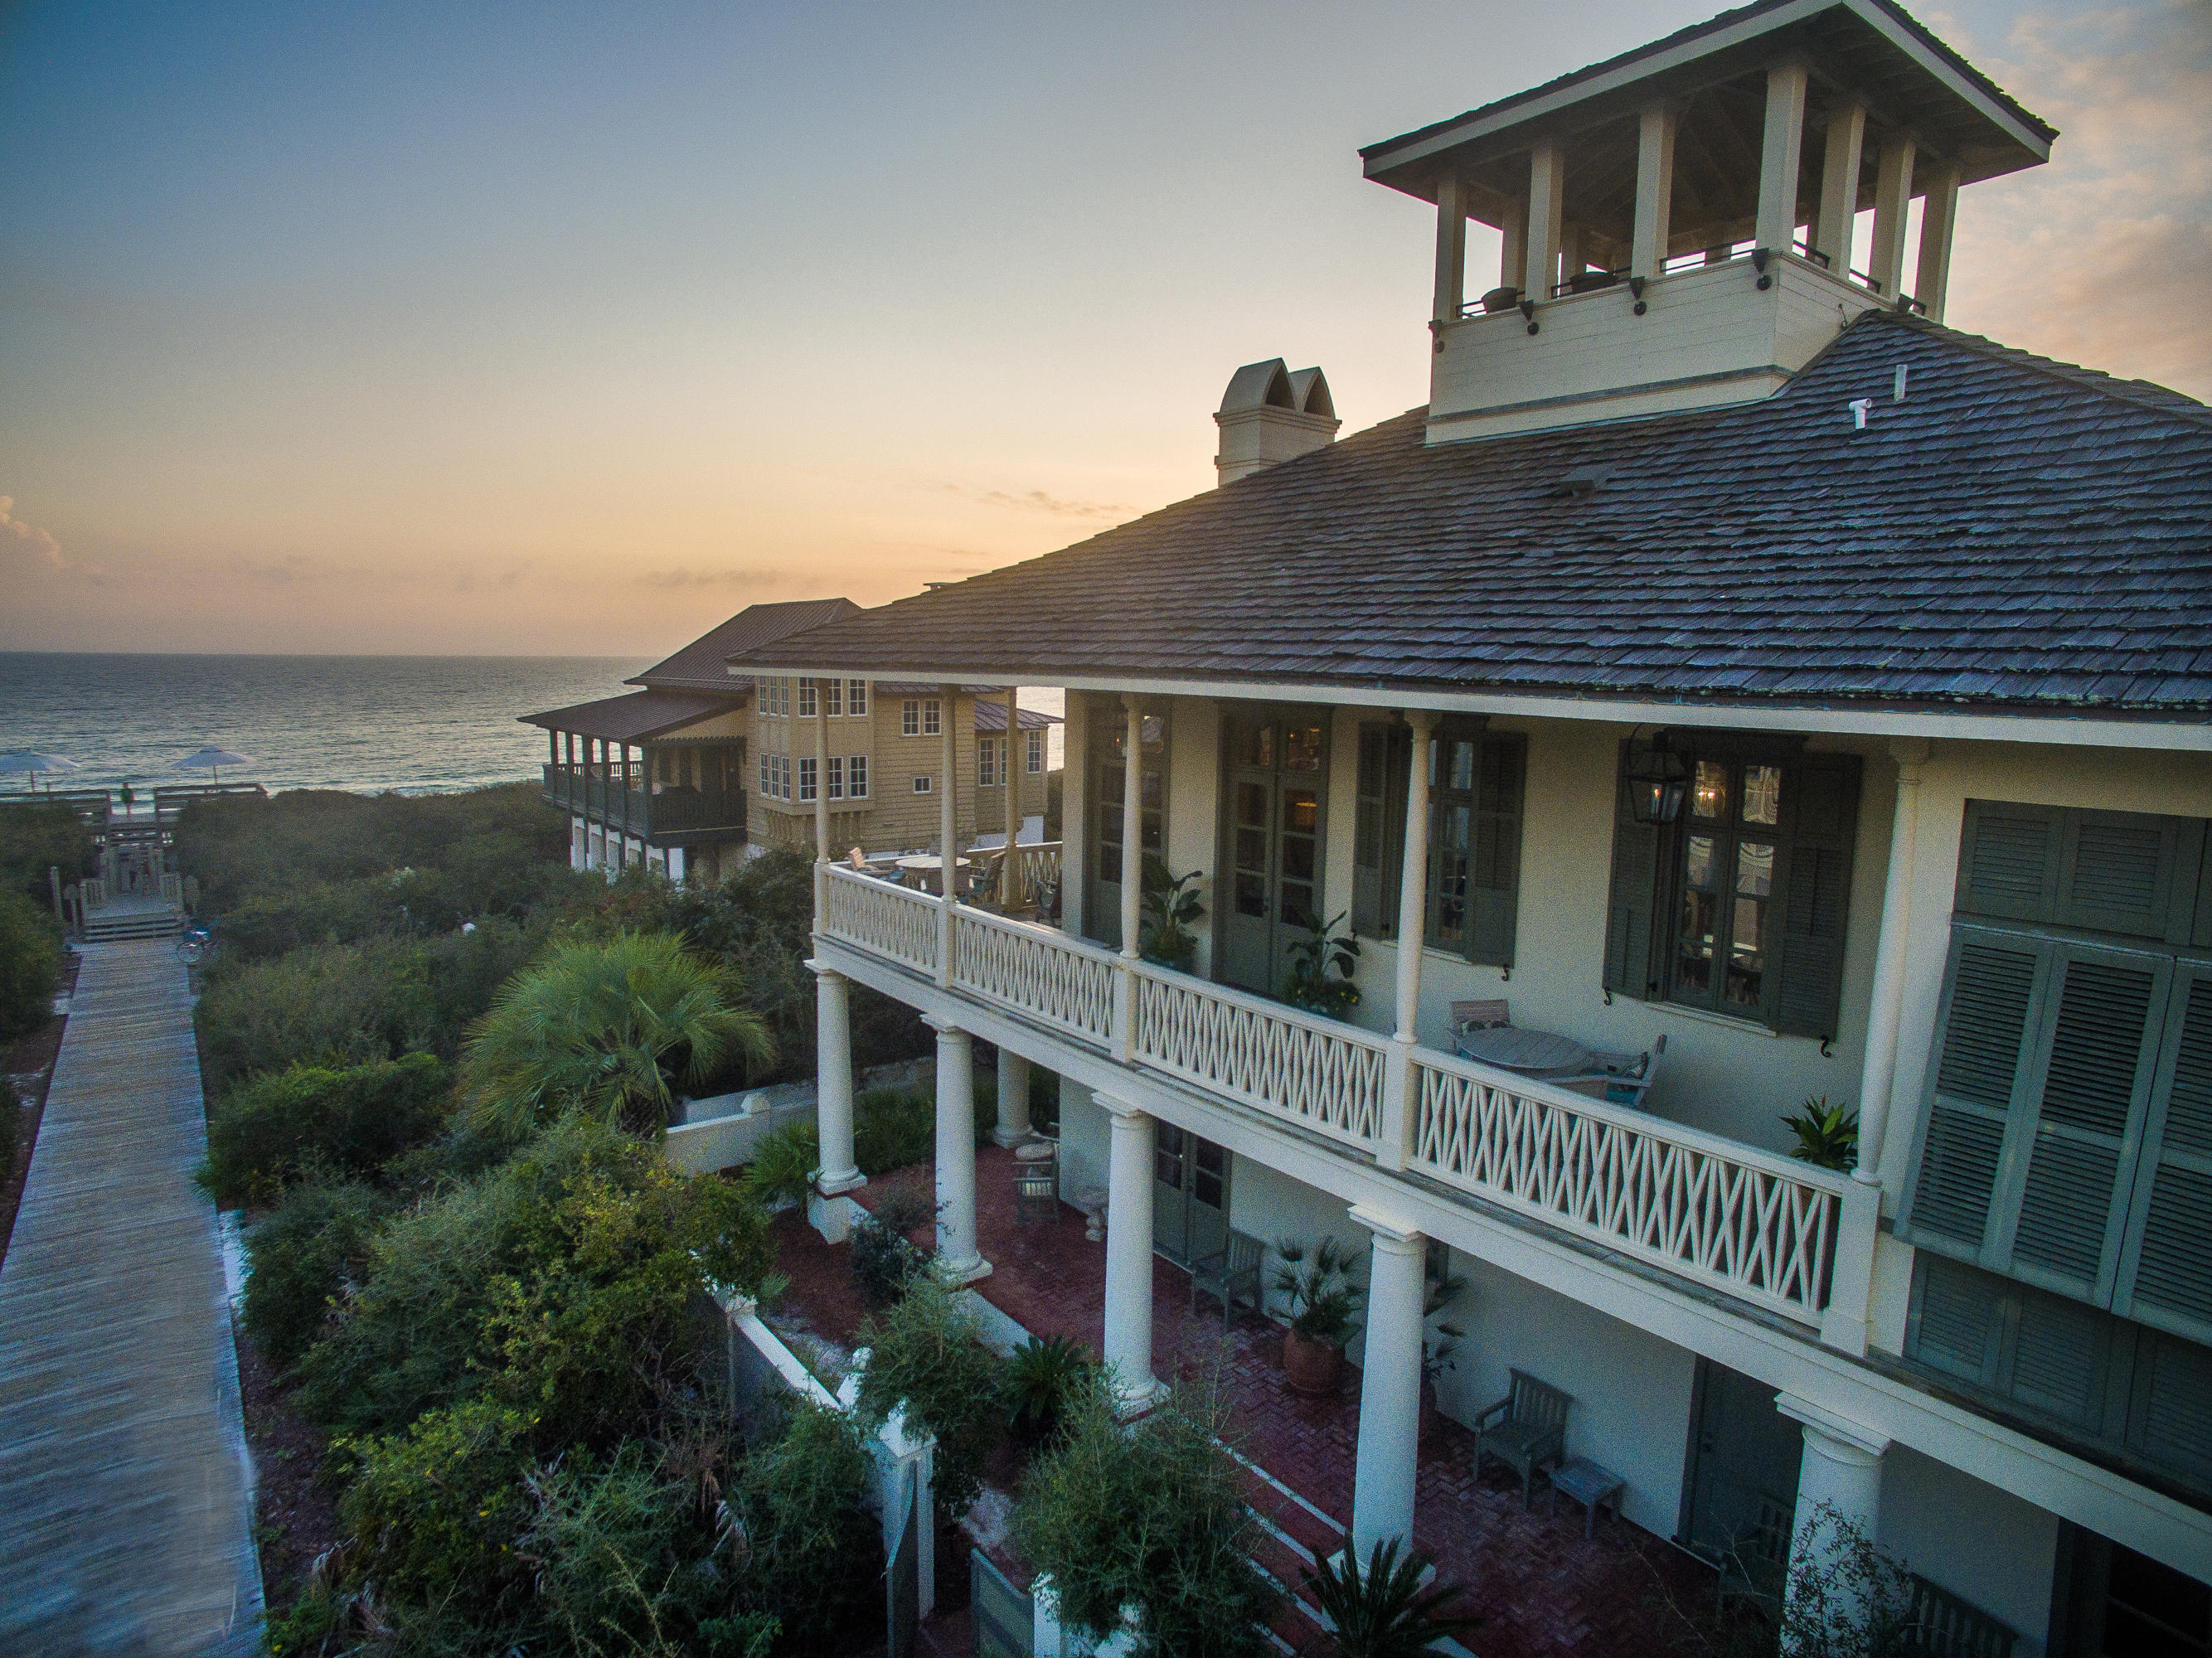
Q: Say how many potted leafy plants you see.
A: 5